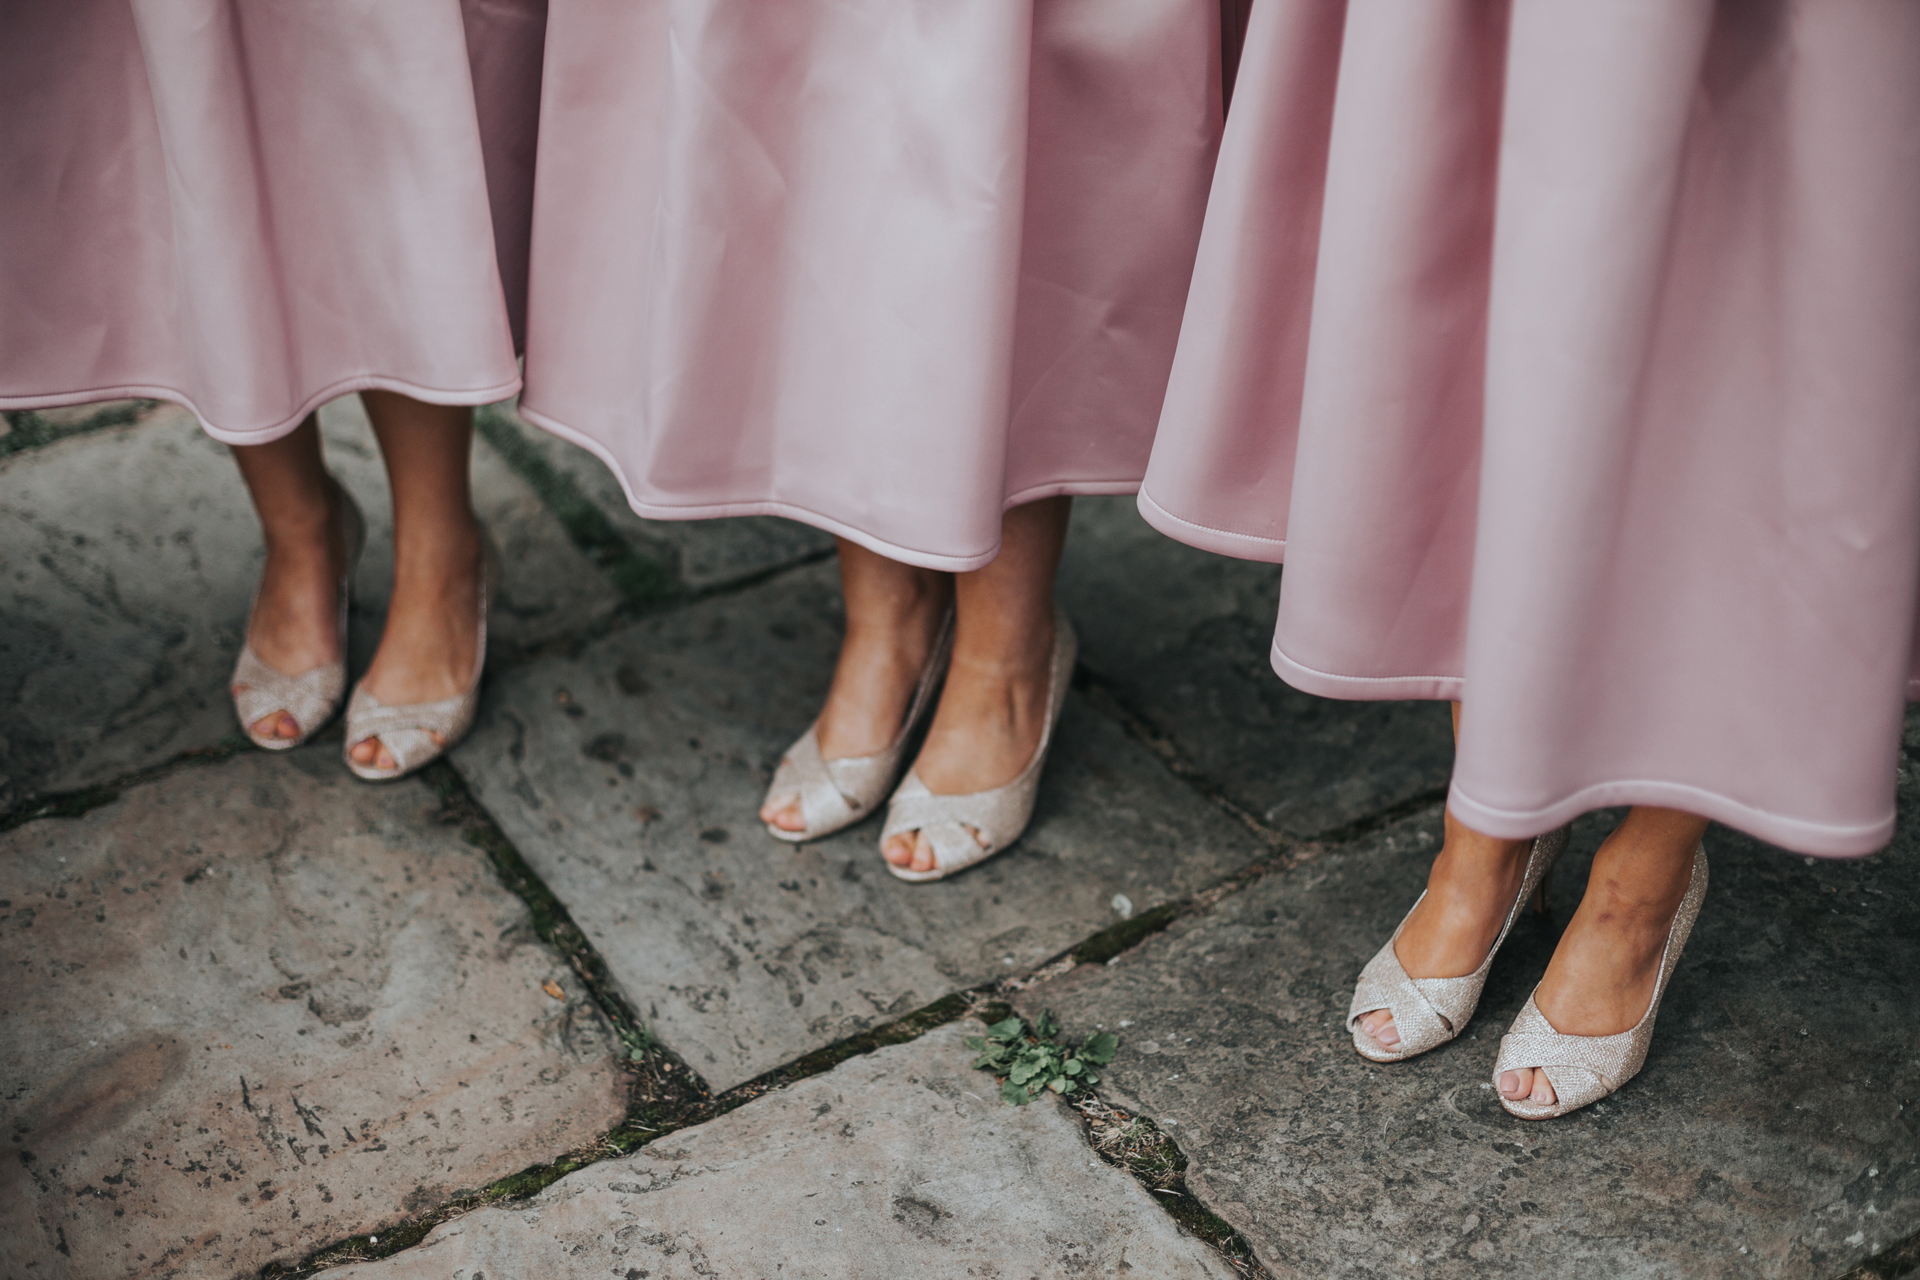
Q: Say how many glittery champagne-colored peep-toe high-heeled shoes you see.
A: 6